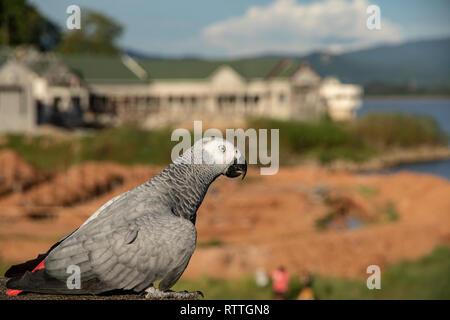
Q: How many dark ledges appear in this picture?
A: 1